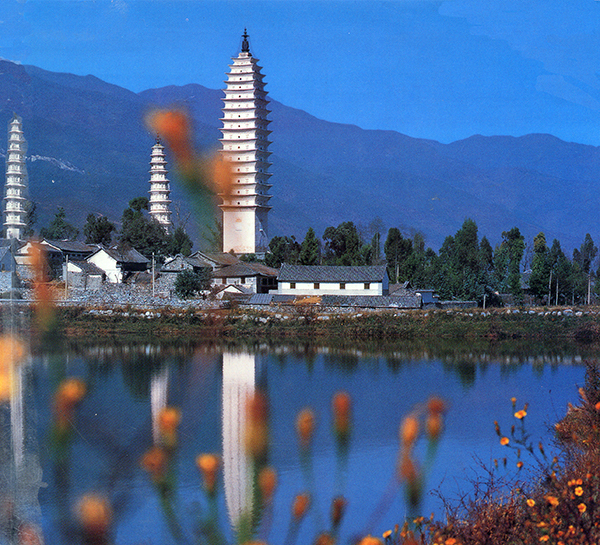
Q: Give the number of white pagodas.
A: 3